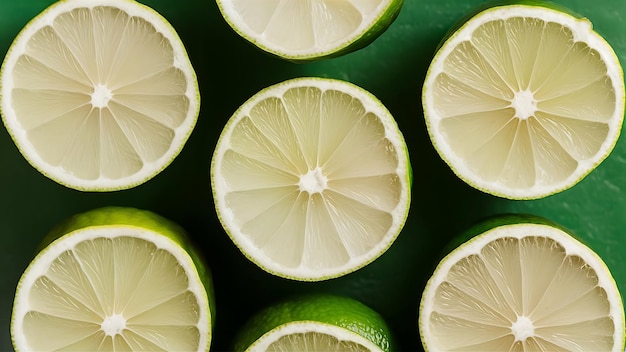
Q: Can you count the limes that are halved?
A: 7